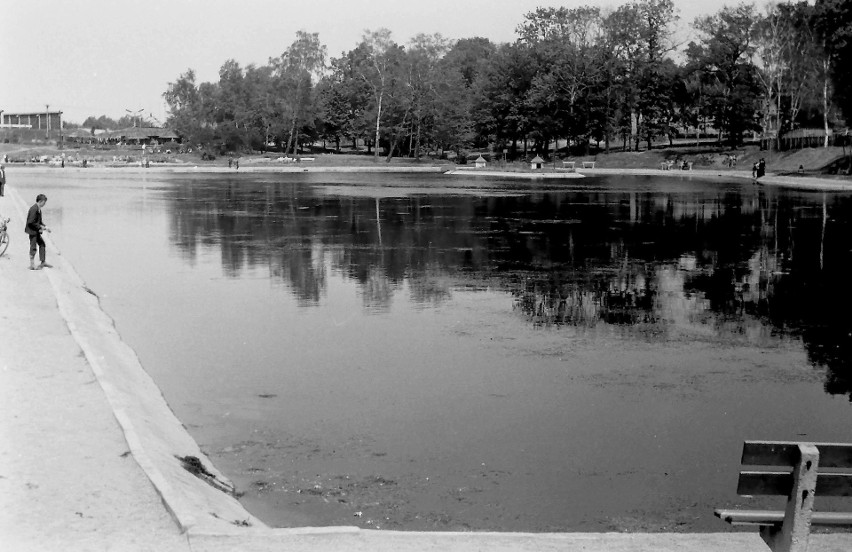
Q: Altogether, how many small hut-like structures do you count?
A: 2